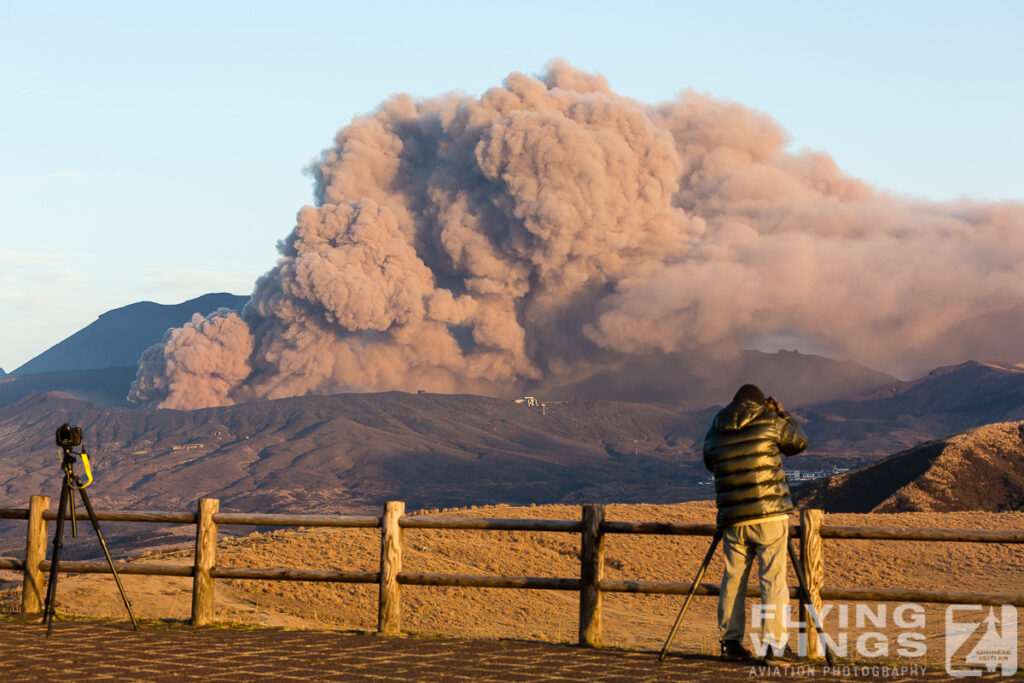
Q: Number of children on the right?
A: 0